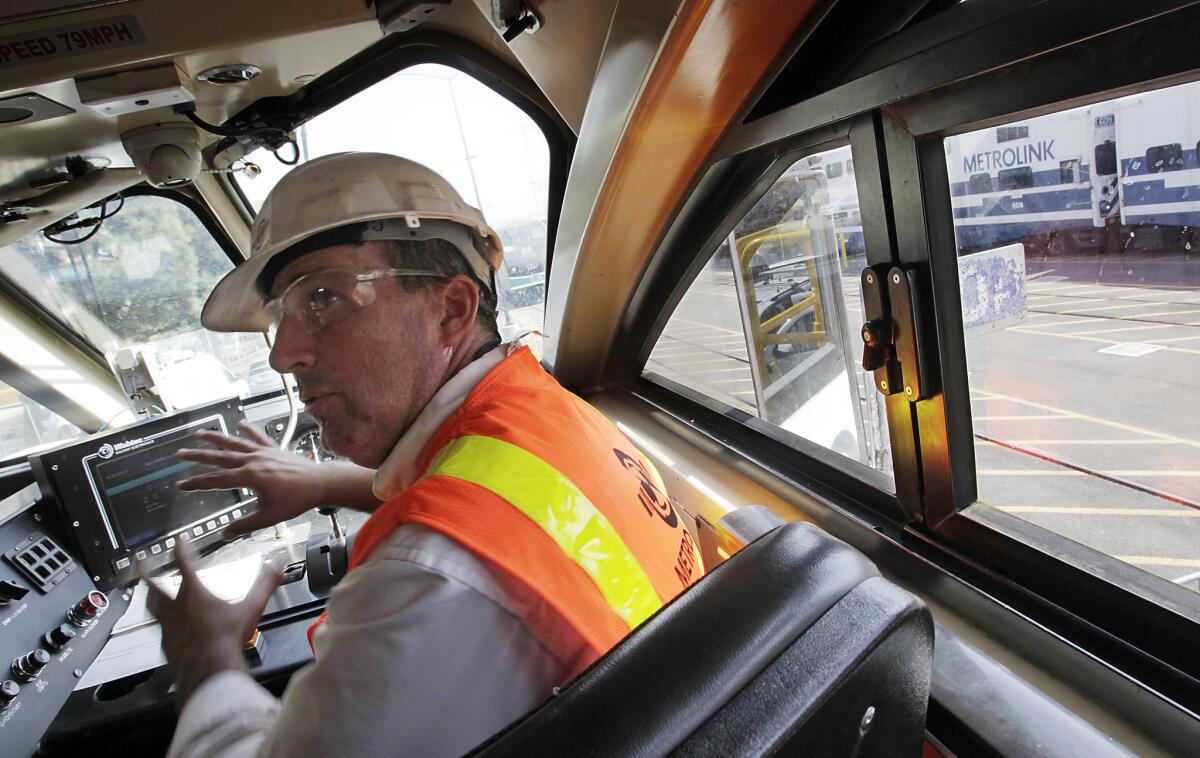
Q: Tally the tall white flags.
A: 0